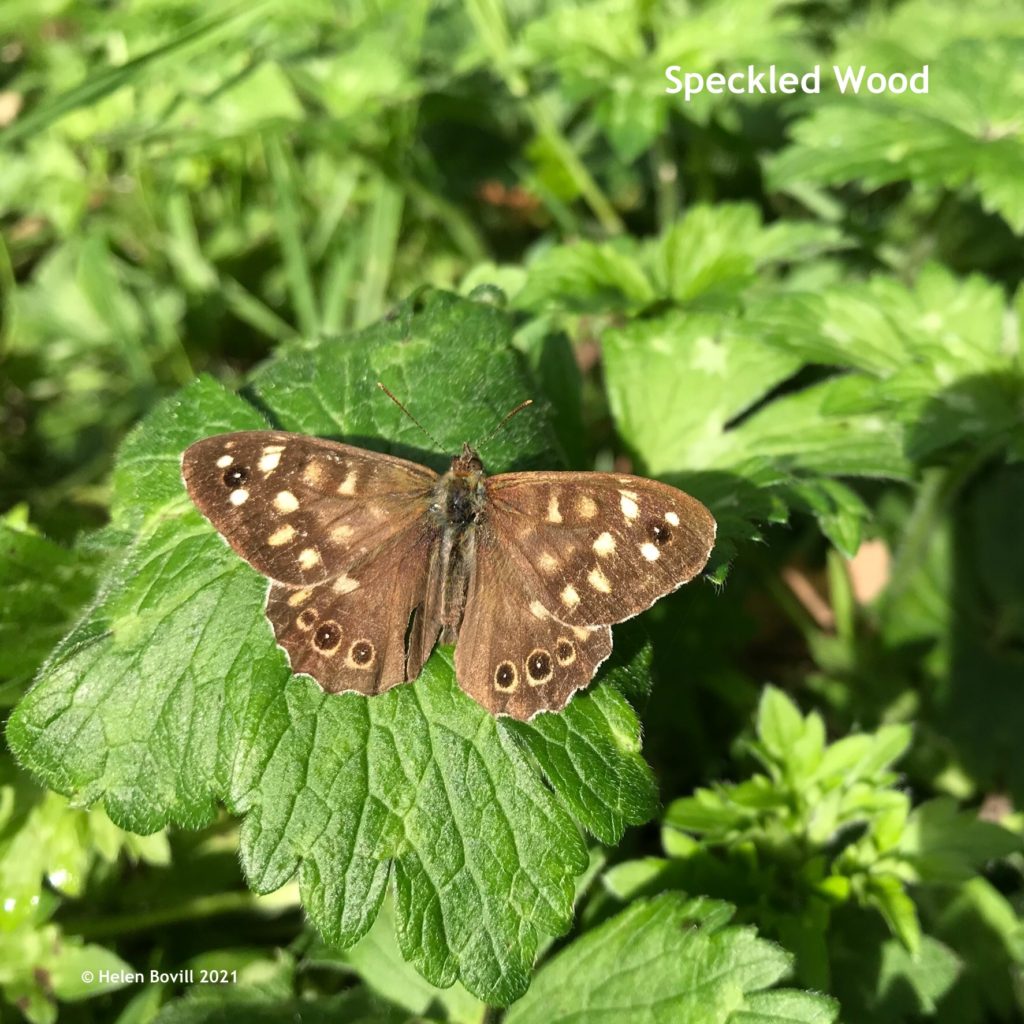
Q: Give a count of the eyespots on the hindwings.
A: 6